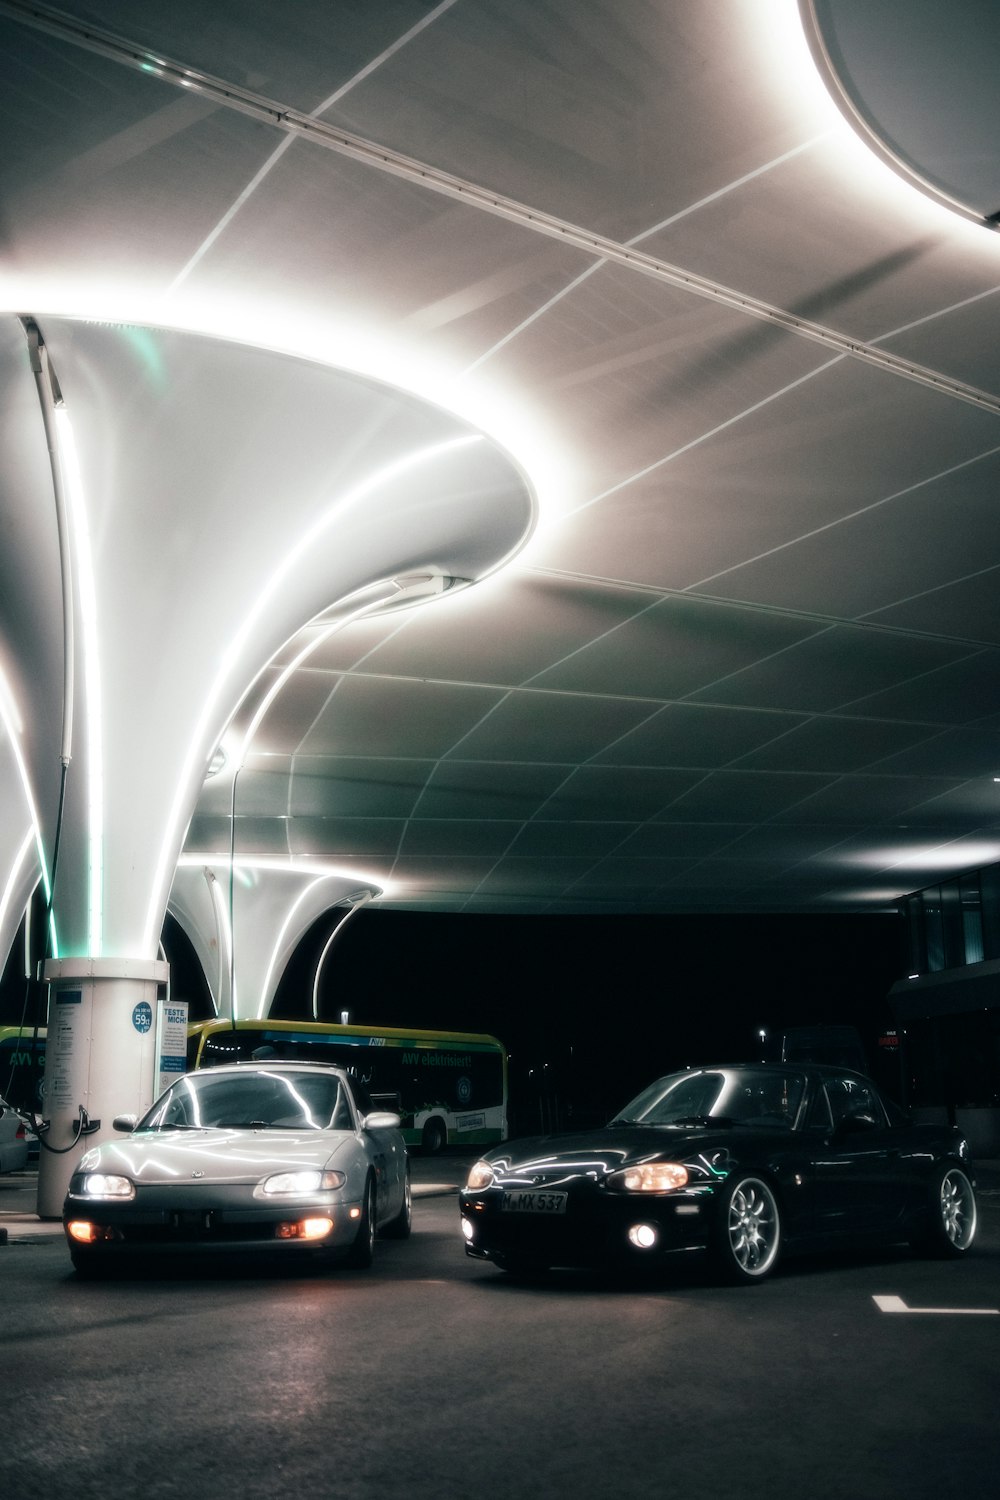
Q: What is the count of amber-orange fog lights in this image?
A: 2